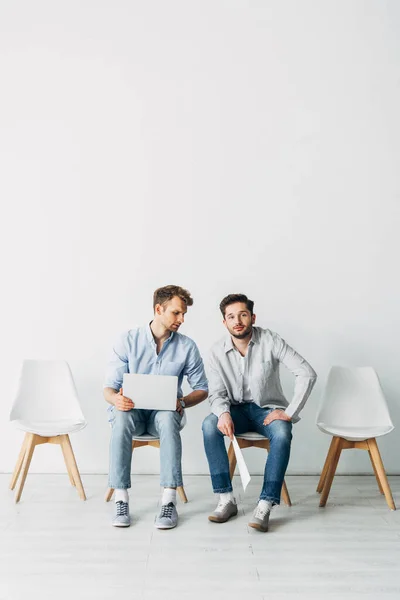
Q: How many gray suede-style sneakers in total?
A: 2